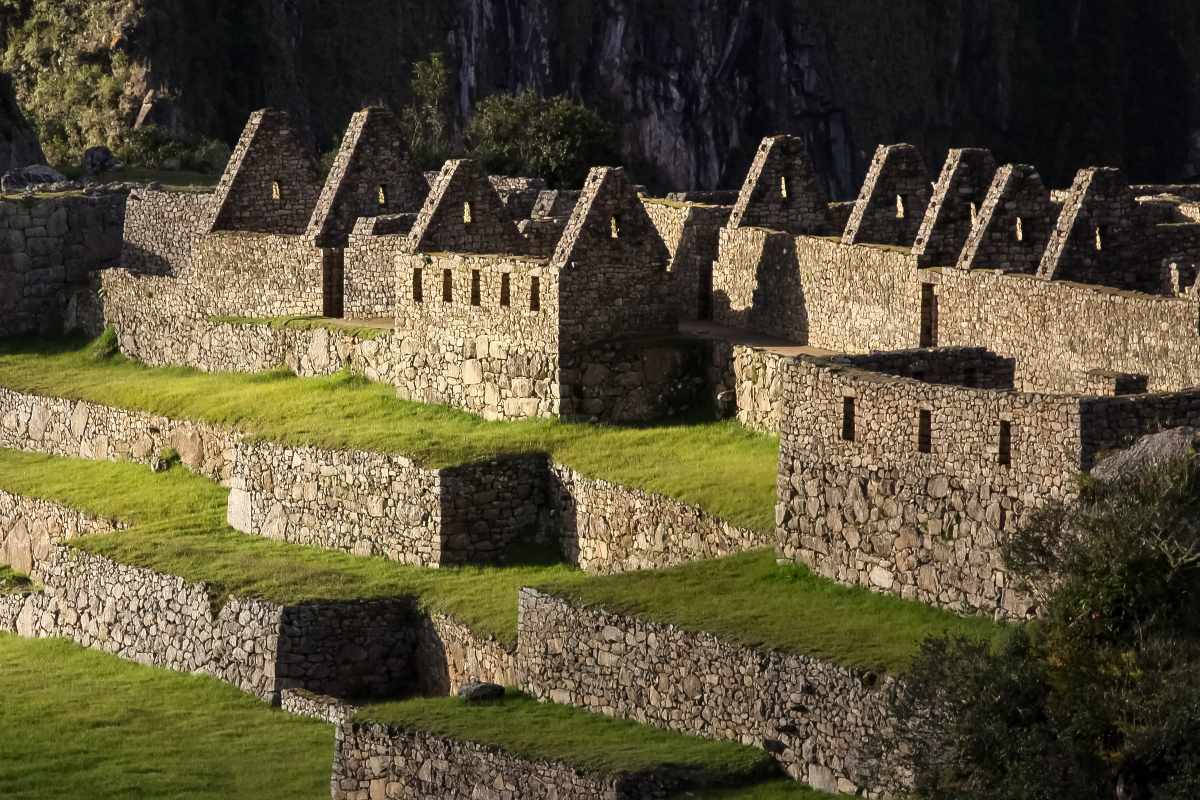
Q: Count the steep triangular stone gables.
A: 9